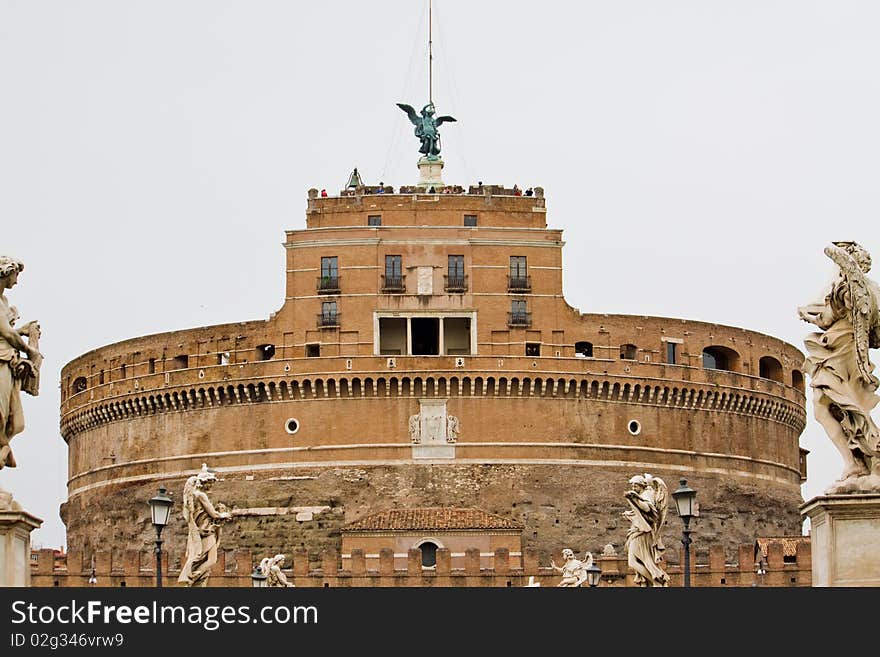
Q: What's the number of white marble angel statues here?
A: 6